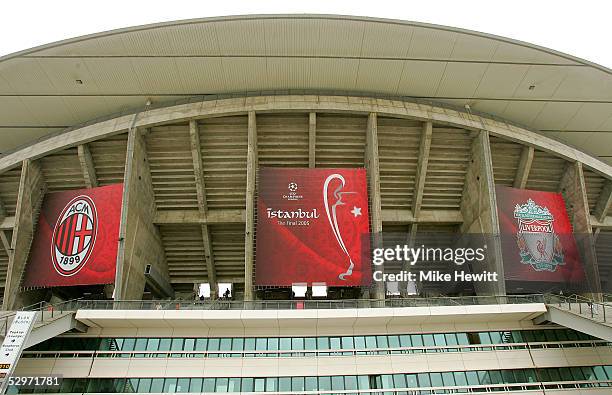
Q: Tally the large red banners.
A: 3